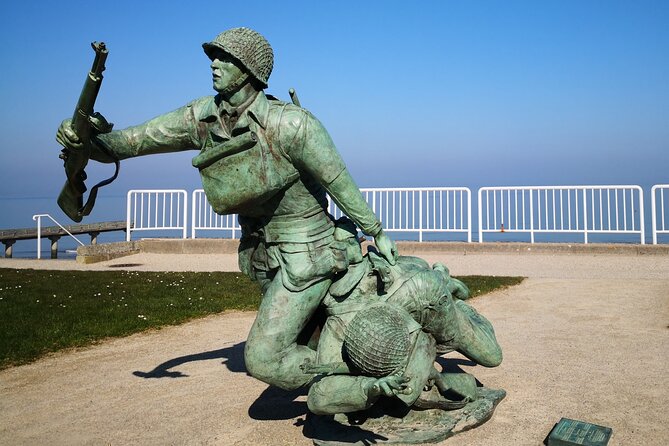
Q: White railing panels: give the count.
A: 5